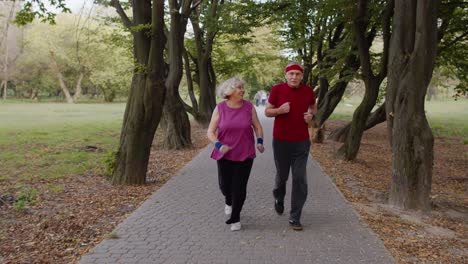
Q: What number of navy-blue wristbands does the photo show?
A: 2